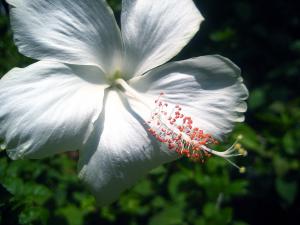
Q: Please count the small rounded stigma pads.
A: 5